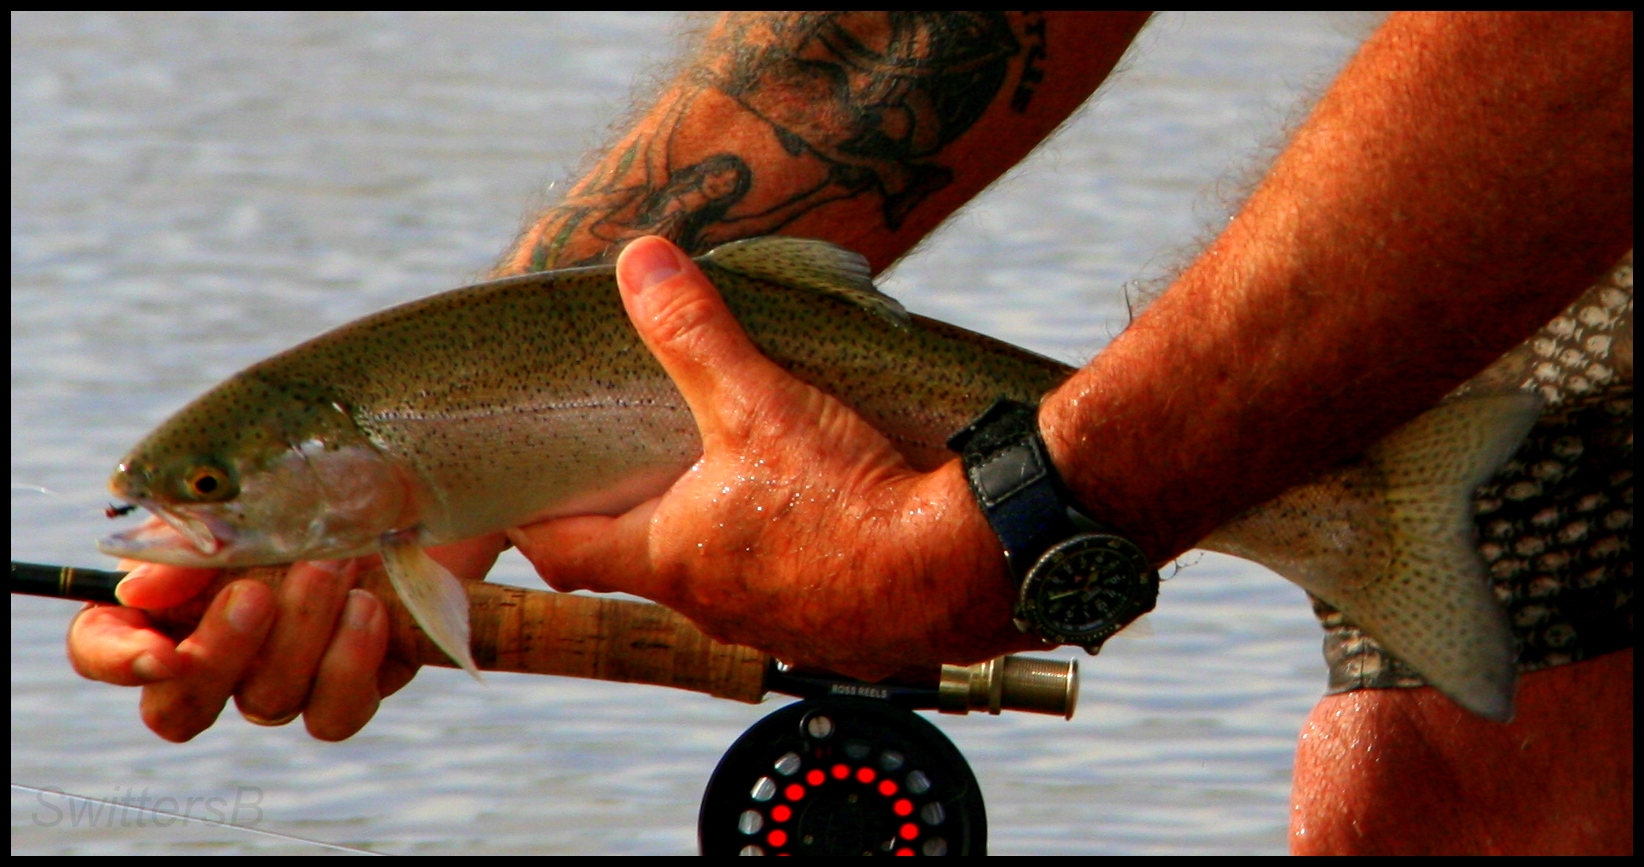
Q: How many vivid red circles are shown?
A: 11